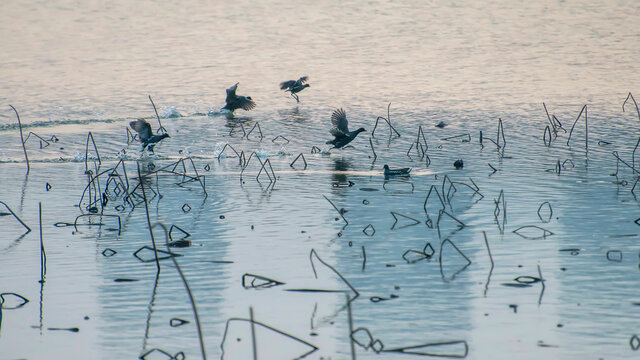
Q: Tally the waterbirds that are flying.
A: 4